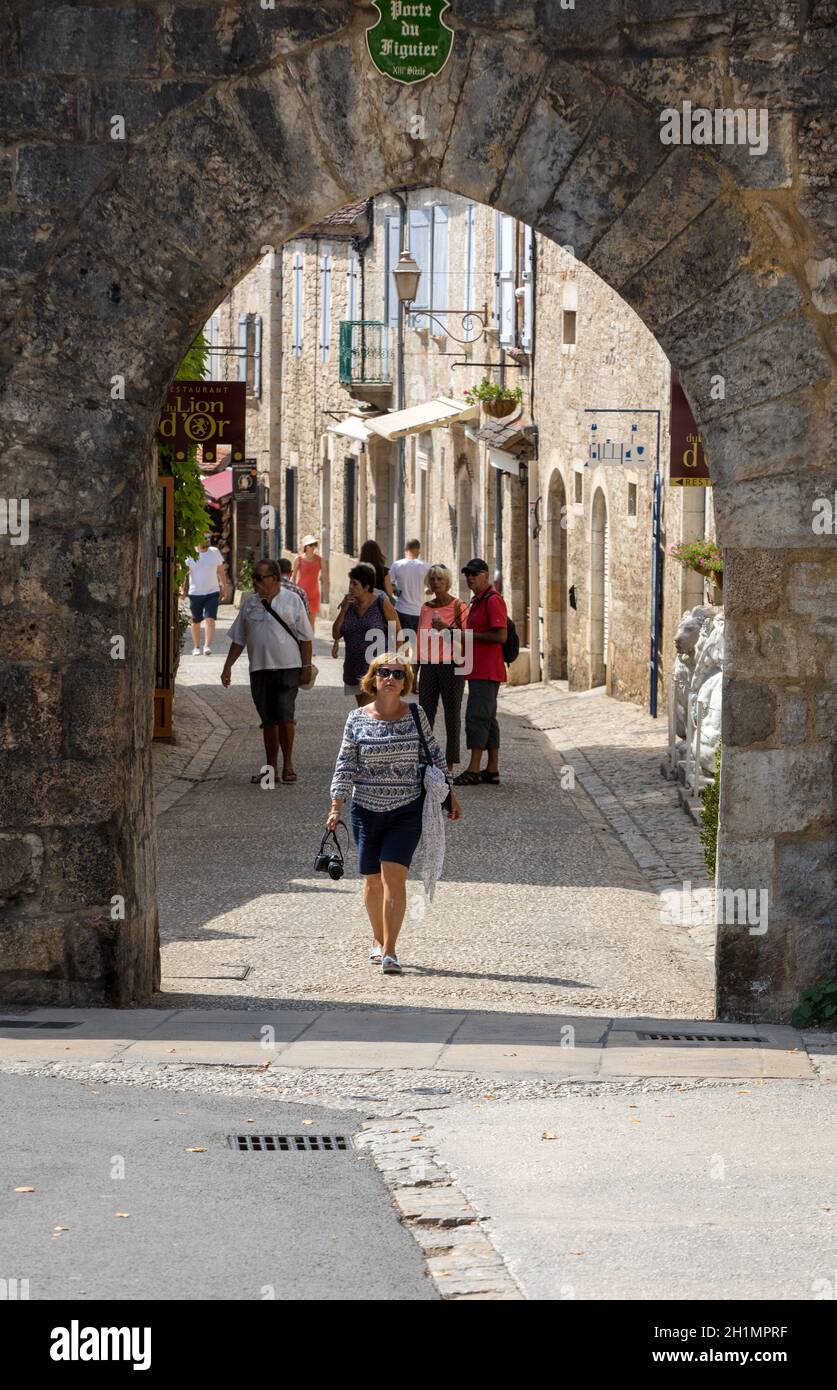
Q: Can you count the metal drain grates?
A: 3